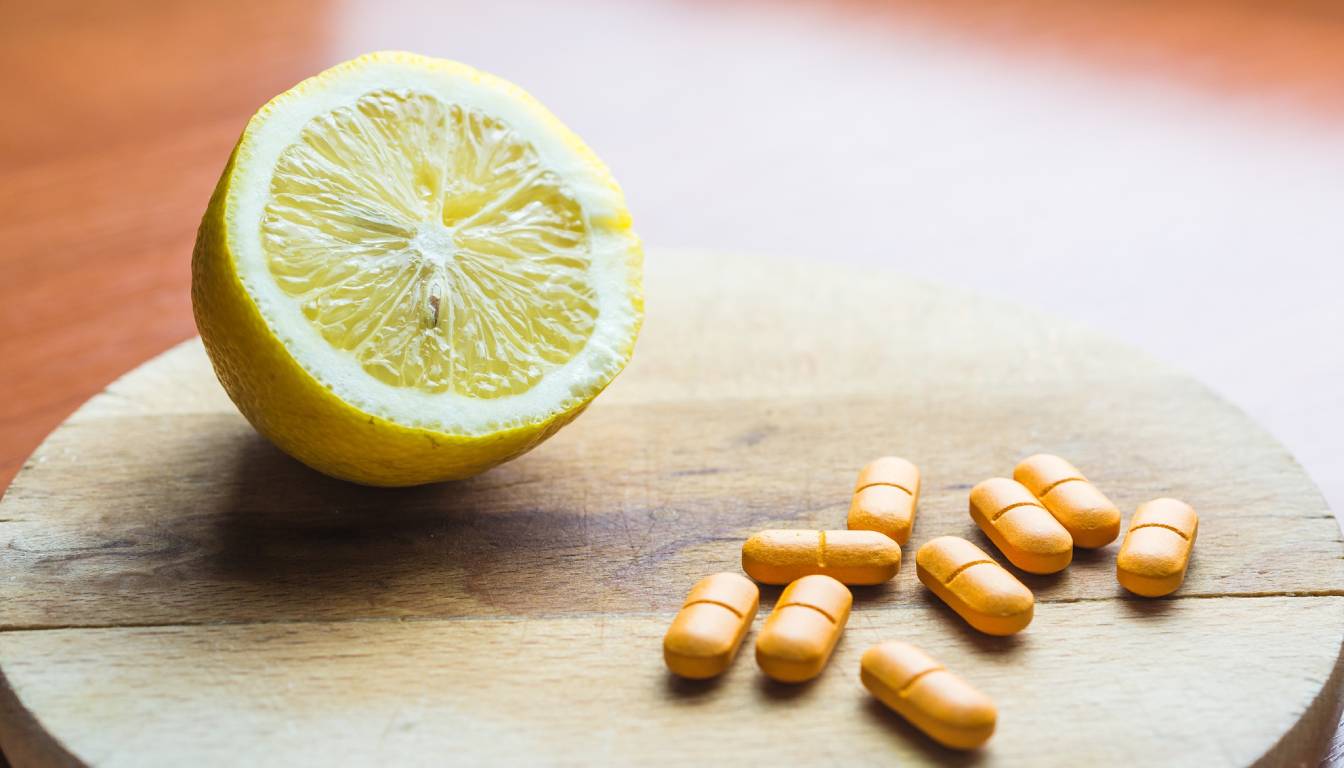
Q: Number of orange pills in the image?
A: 9